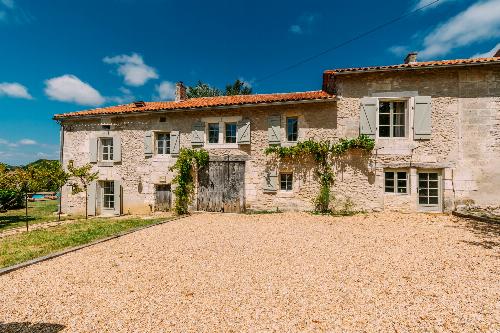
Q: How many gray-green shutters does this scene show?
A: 12